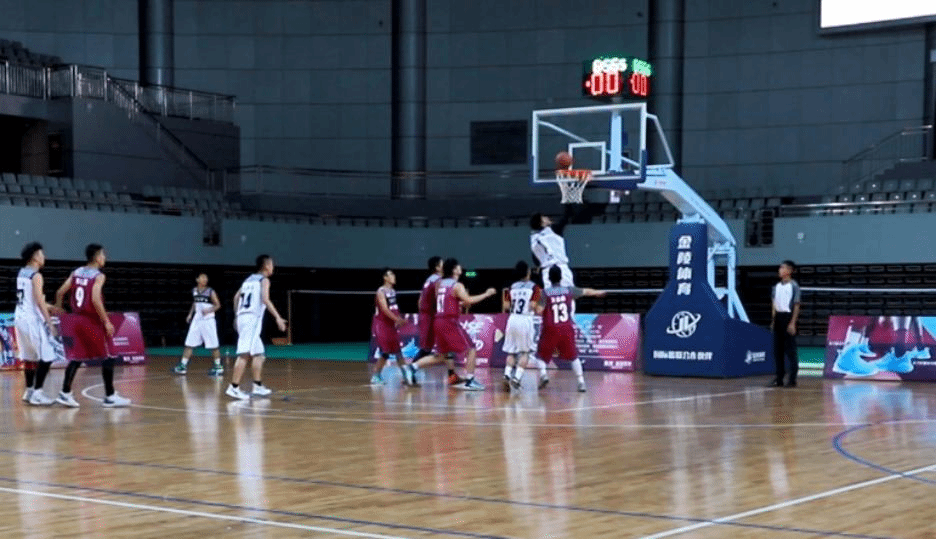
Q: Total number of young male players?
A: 10